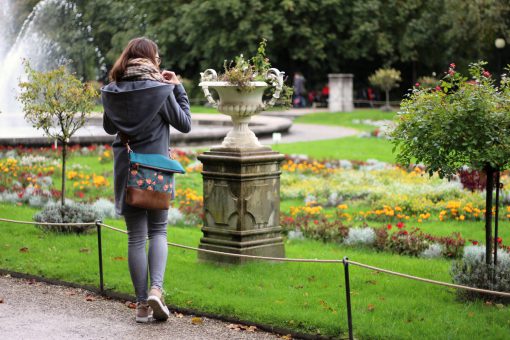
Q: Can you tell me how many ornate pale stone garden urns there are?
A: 1